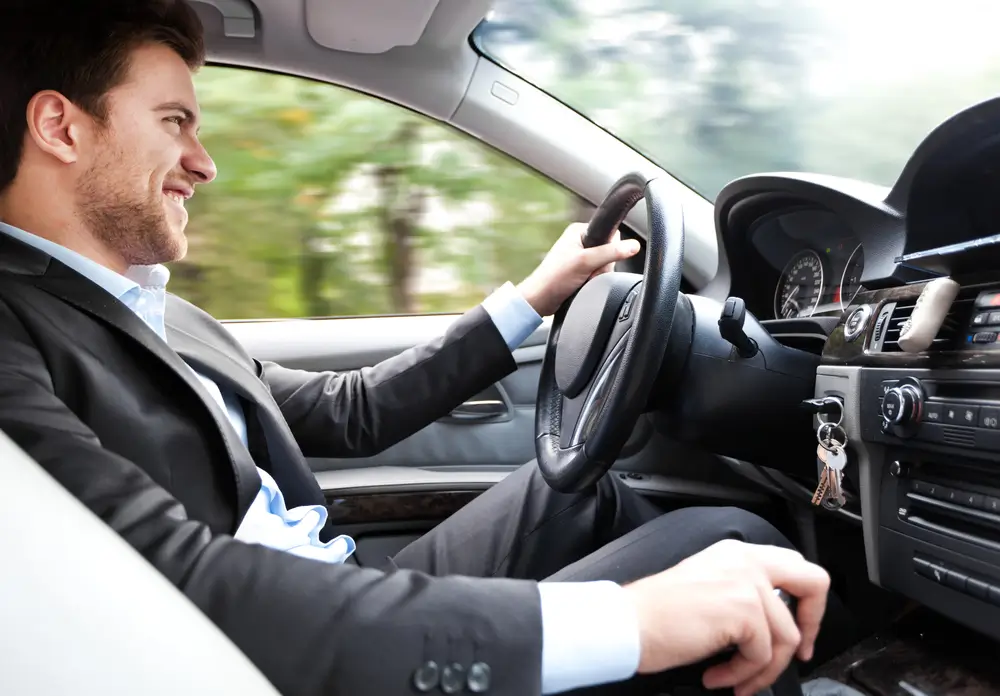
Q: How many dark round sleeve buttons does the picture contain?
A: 3